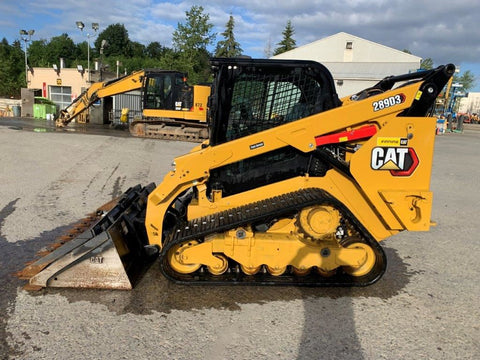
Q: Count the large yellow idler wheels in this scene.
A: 2